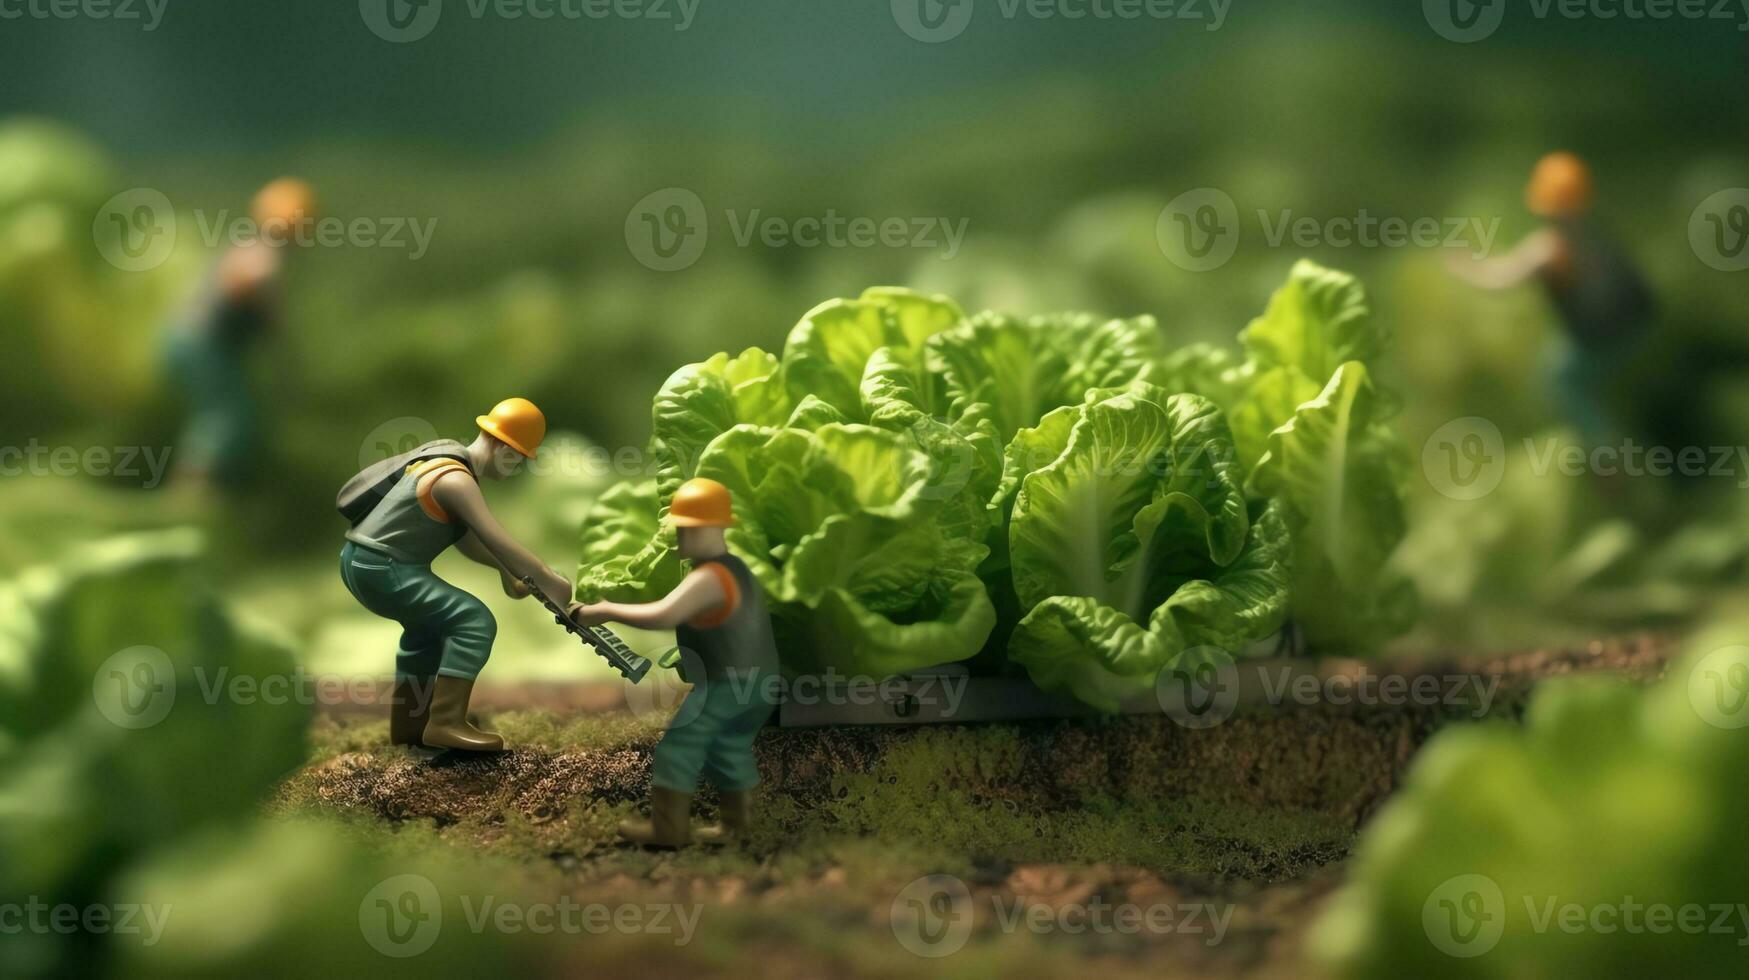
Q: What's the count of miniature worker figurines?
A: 4